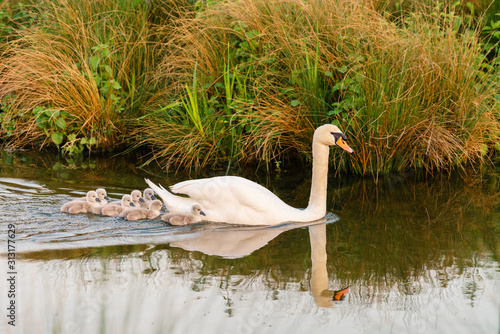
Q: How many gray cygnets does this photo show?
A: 7